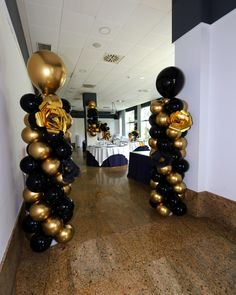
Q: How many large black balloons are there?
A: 1